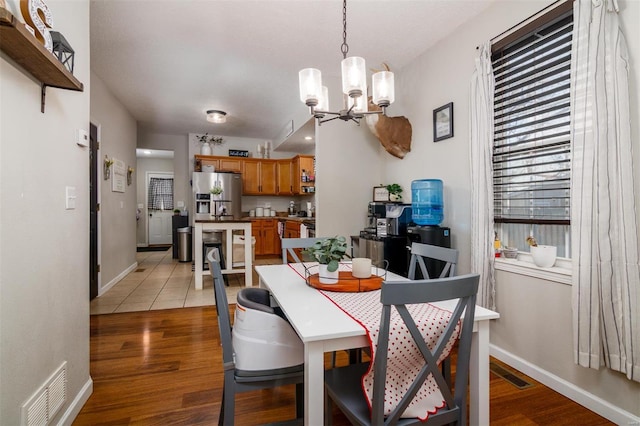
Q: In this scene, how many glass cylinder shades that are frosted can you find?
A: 5